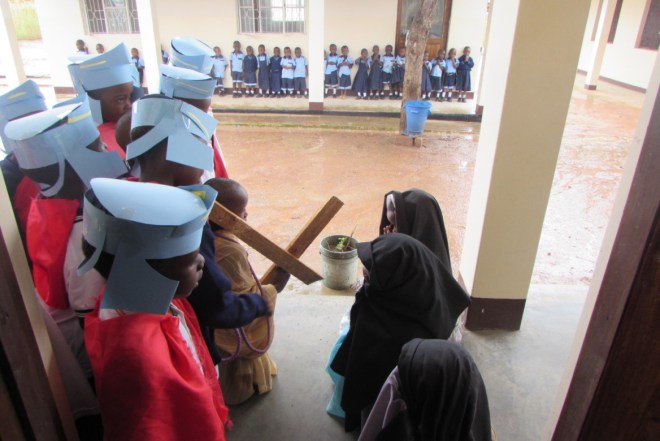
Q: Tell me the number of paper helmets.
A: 7